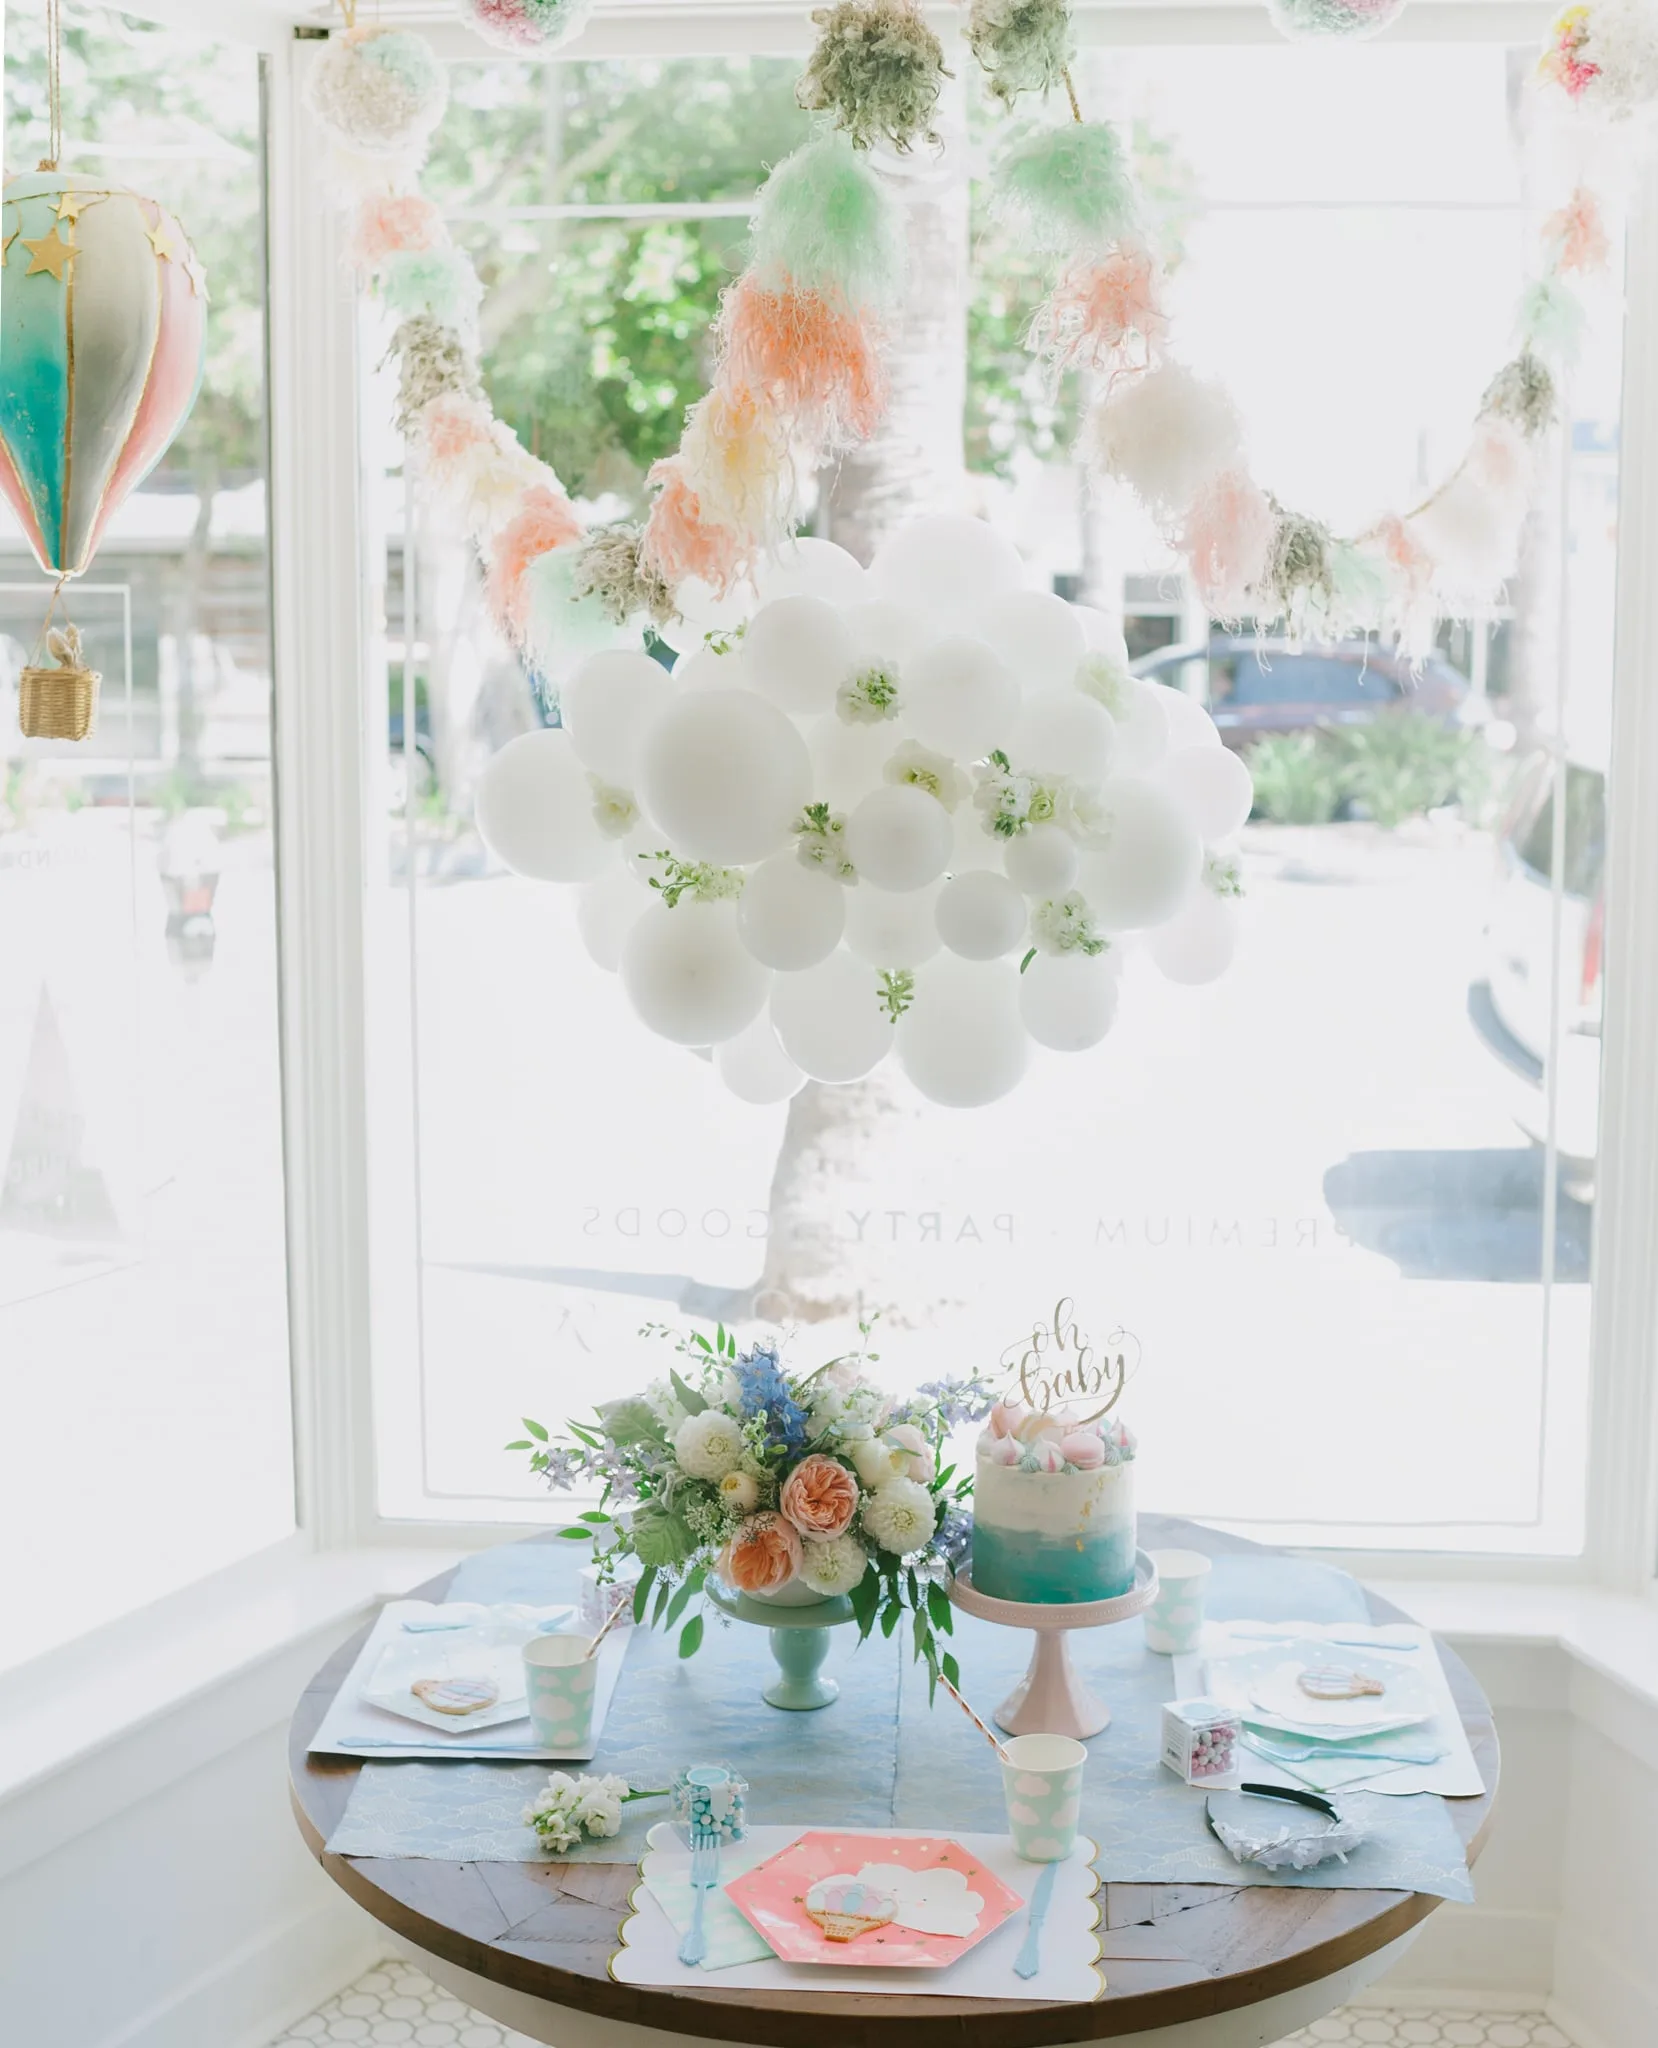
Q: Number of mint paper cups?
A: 3